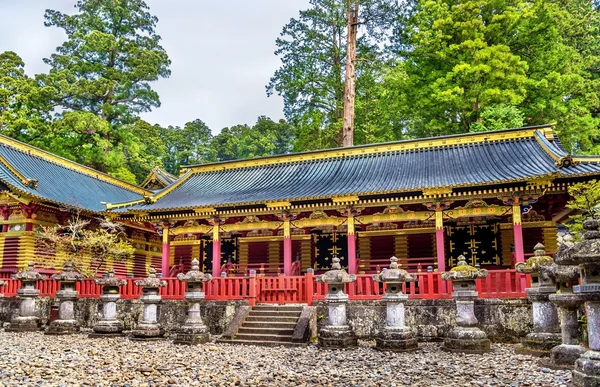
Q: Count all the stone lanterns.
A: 11